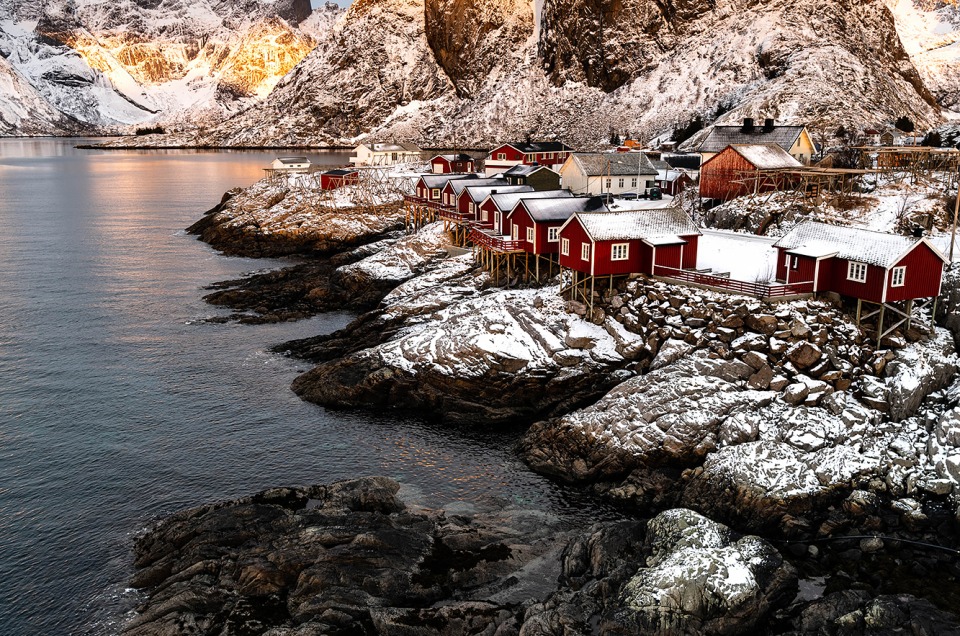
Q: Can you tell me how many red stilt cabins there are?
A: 7